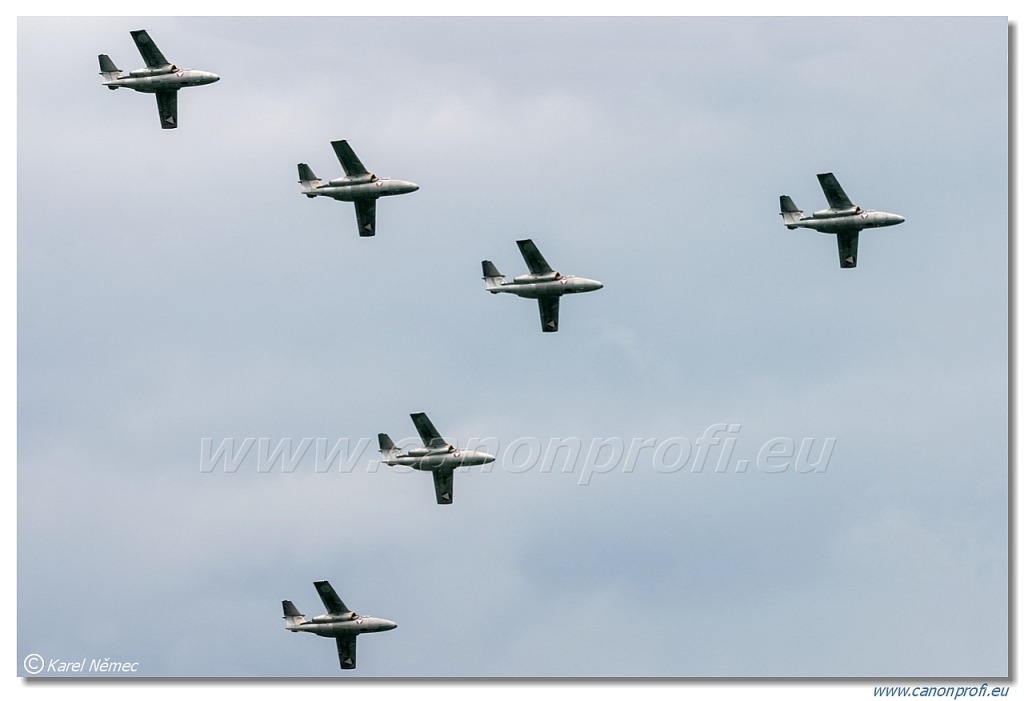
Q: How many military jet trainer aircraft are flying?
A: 6